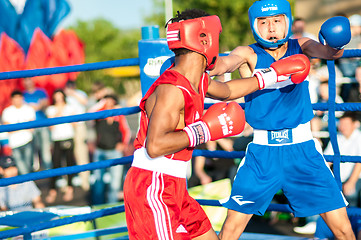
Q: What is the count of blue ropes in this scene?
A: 4